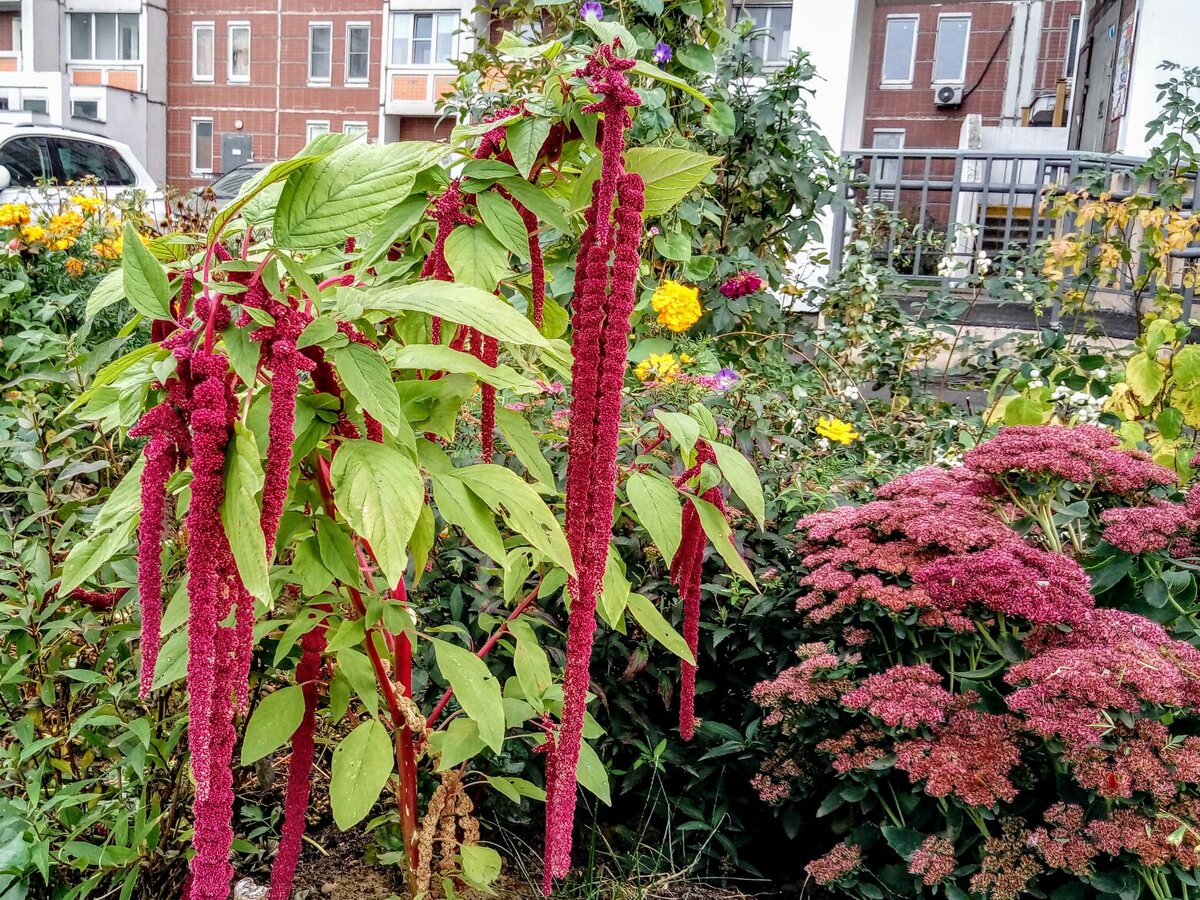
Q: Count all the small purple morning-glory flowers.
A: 3